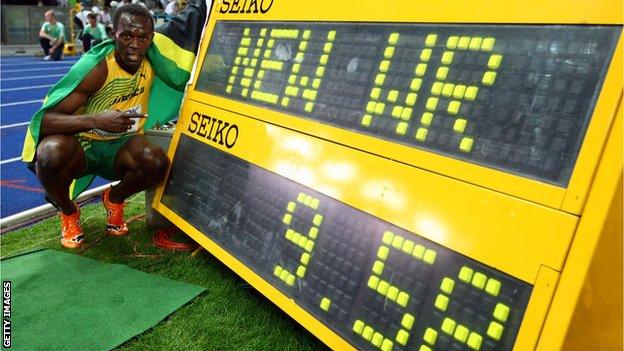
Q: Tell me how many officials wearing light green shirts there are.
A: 2